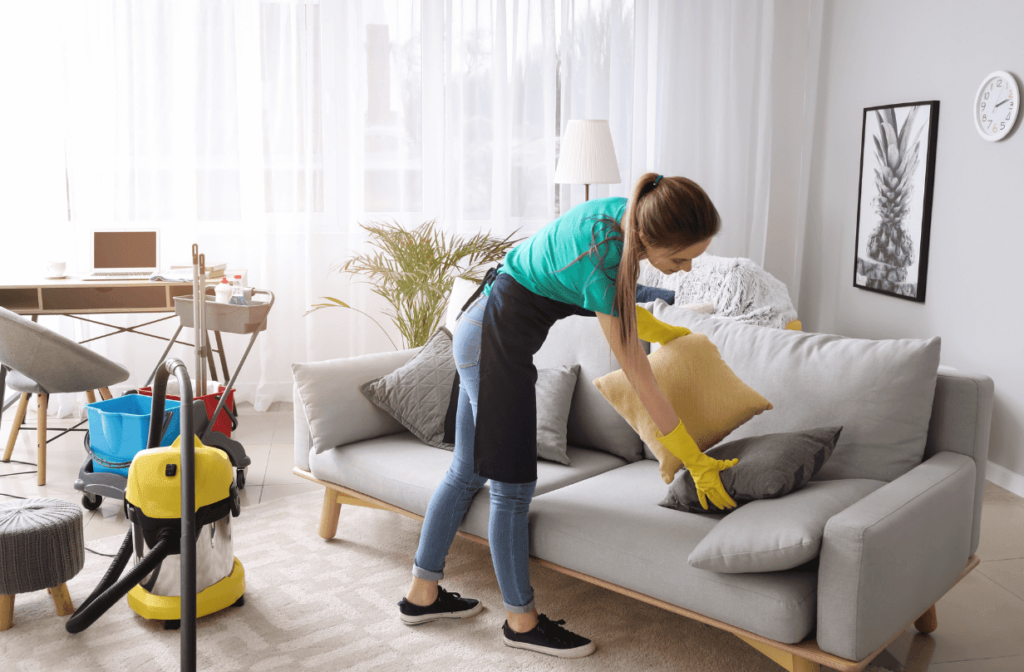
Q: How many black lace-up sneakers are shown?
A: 2